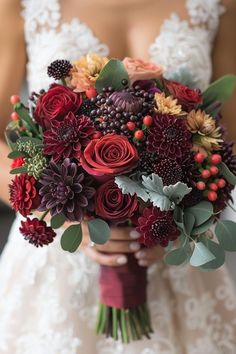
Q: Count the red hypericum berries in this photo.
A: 14